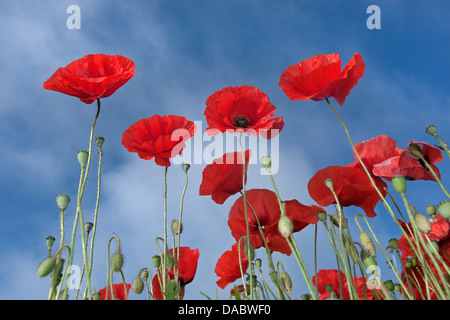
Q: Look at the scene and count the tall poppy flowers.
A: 4